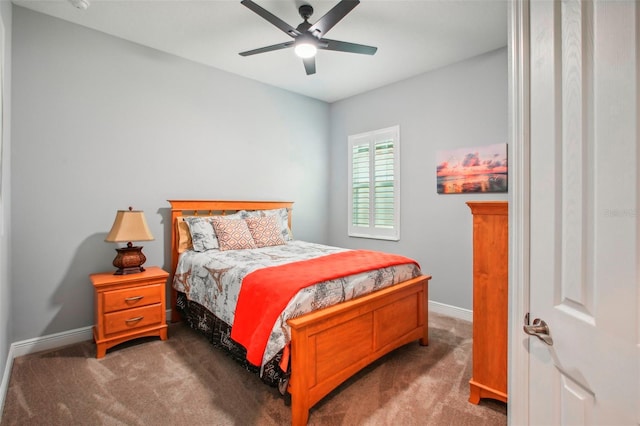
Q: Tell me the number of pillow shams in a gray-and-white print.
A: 2